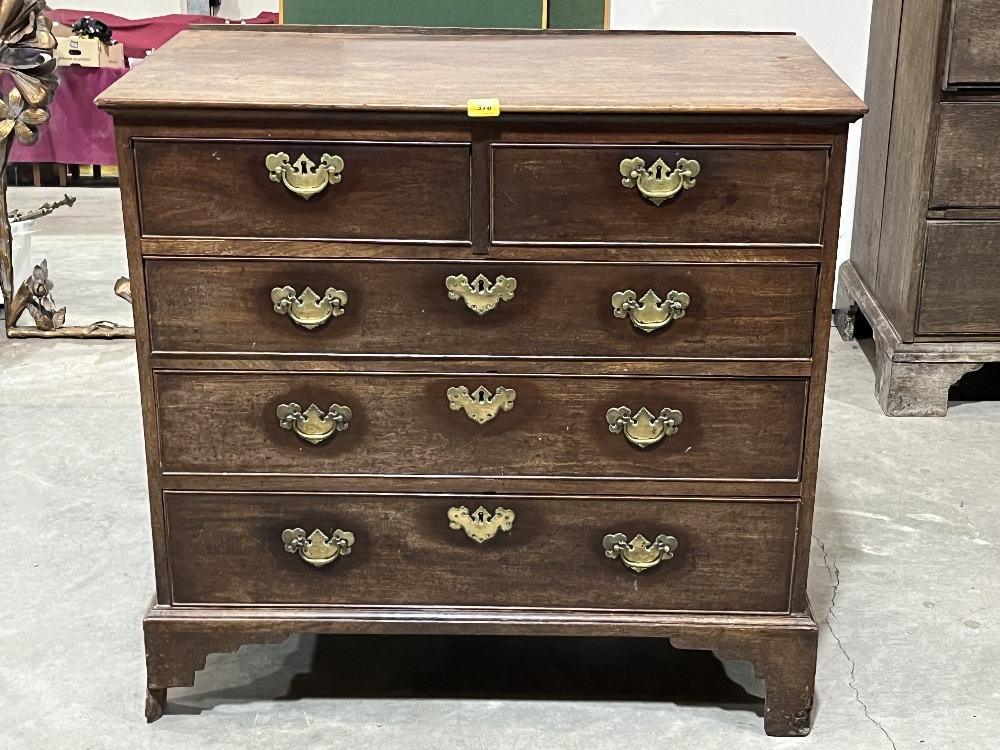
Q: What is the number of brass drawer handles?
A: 8